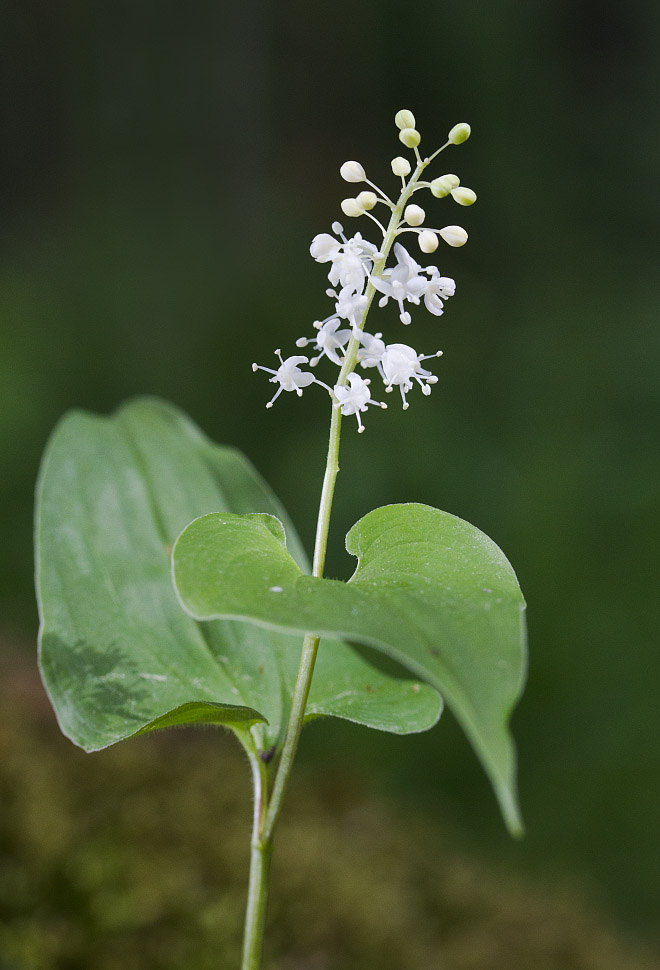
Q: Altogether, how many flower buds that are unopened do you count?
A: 13